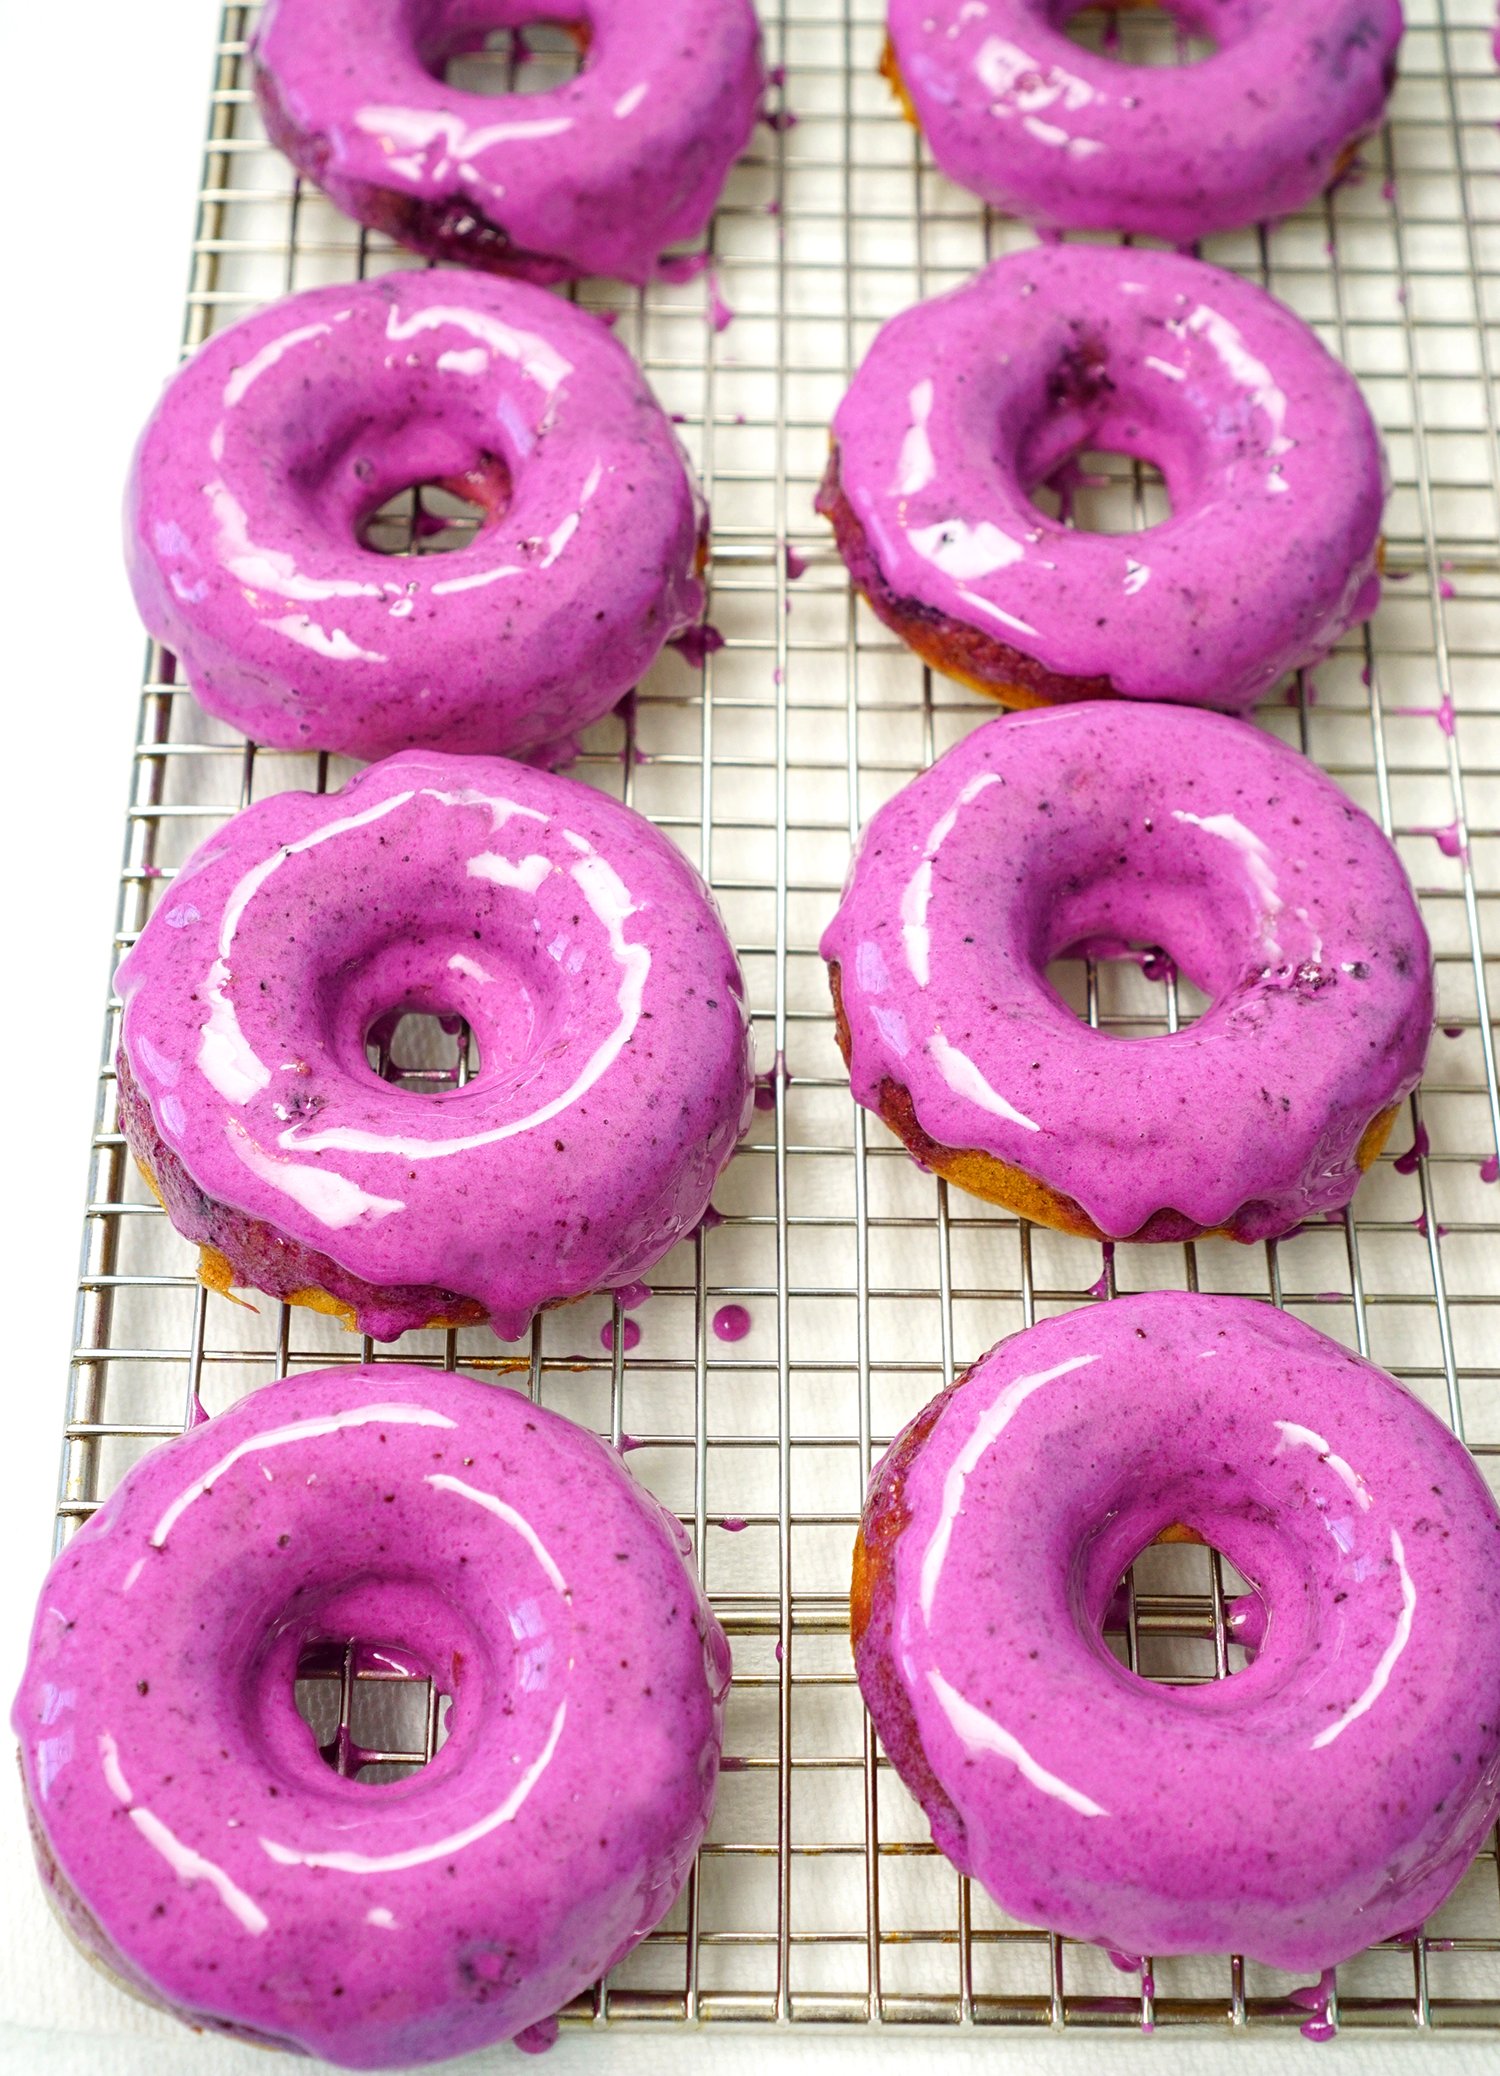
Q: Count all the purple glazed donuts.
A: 8